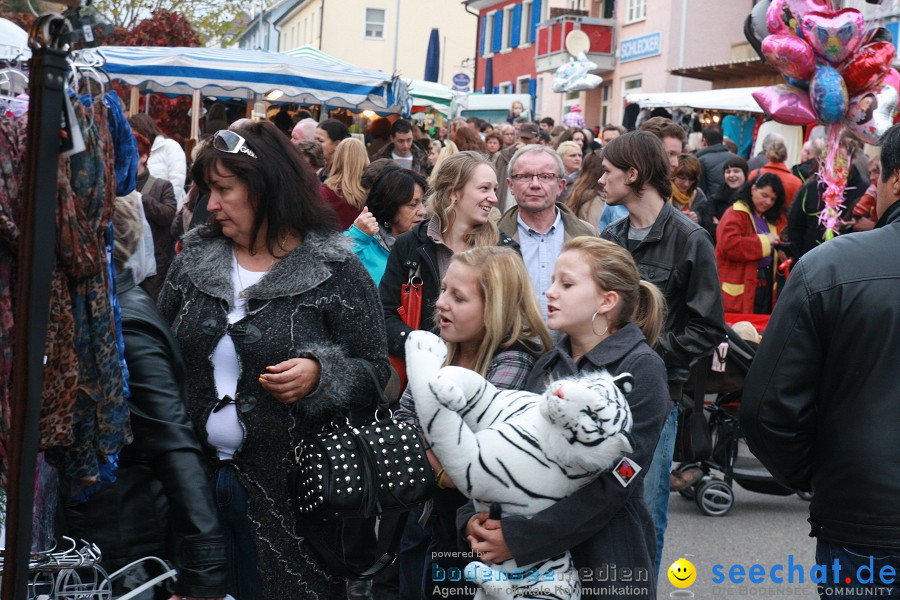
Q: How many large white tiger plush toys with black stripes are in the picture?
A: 1